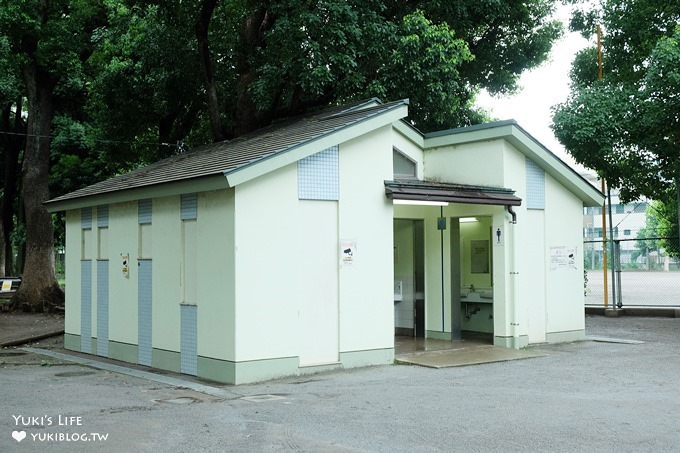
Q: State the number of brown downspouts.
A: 1